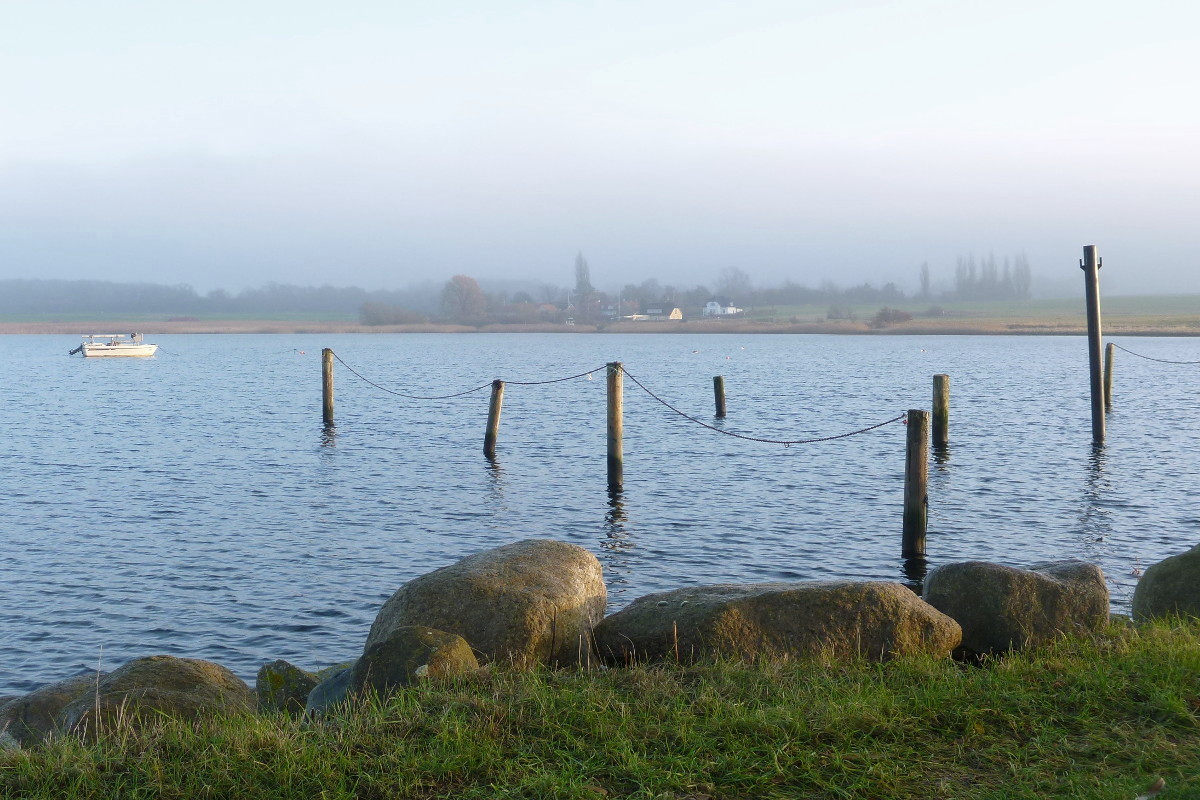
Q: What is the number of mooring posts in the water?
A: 8